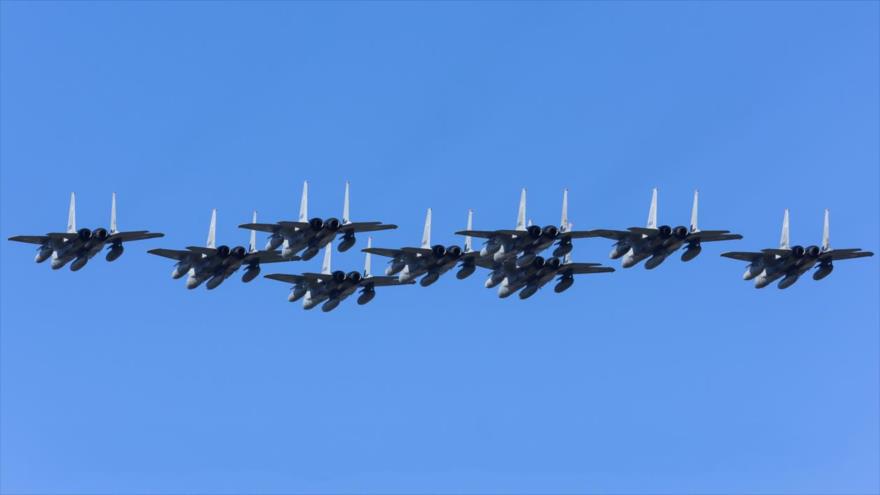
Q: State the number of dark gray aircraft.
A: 9